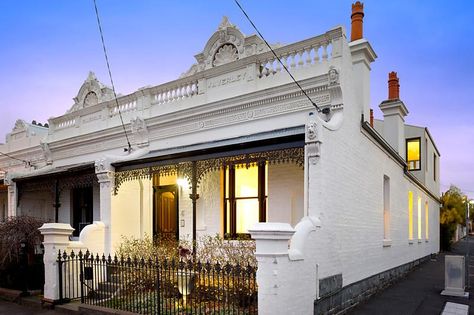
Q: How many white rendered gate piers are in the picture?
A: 2